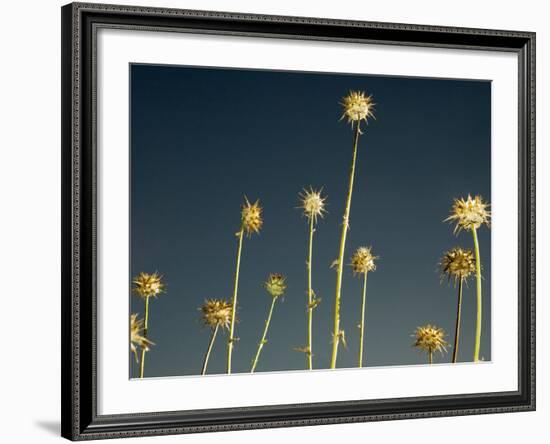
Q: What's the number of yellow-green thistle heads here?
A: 11